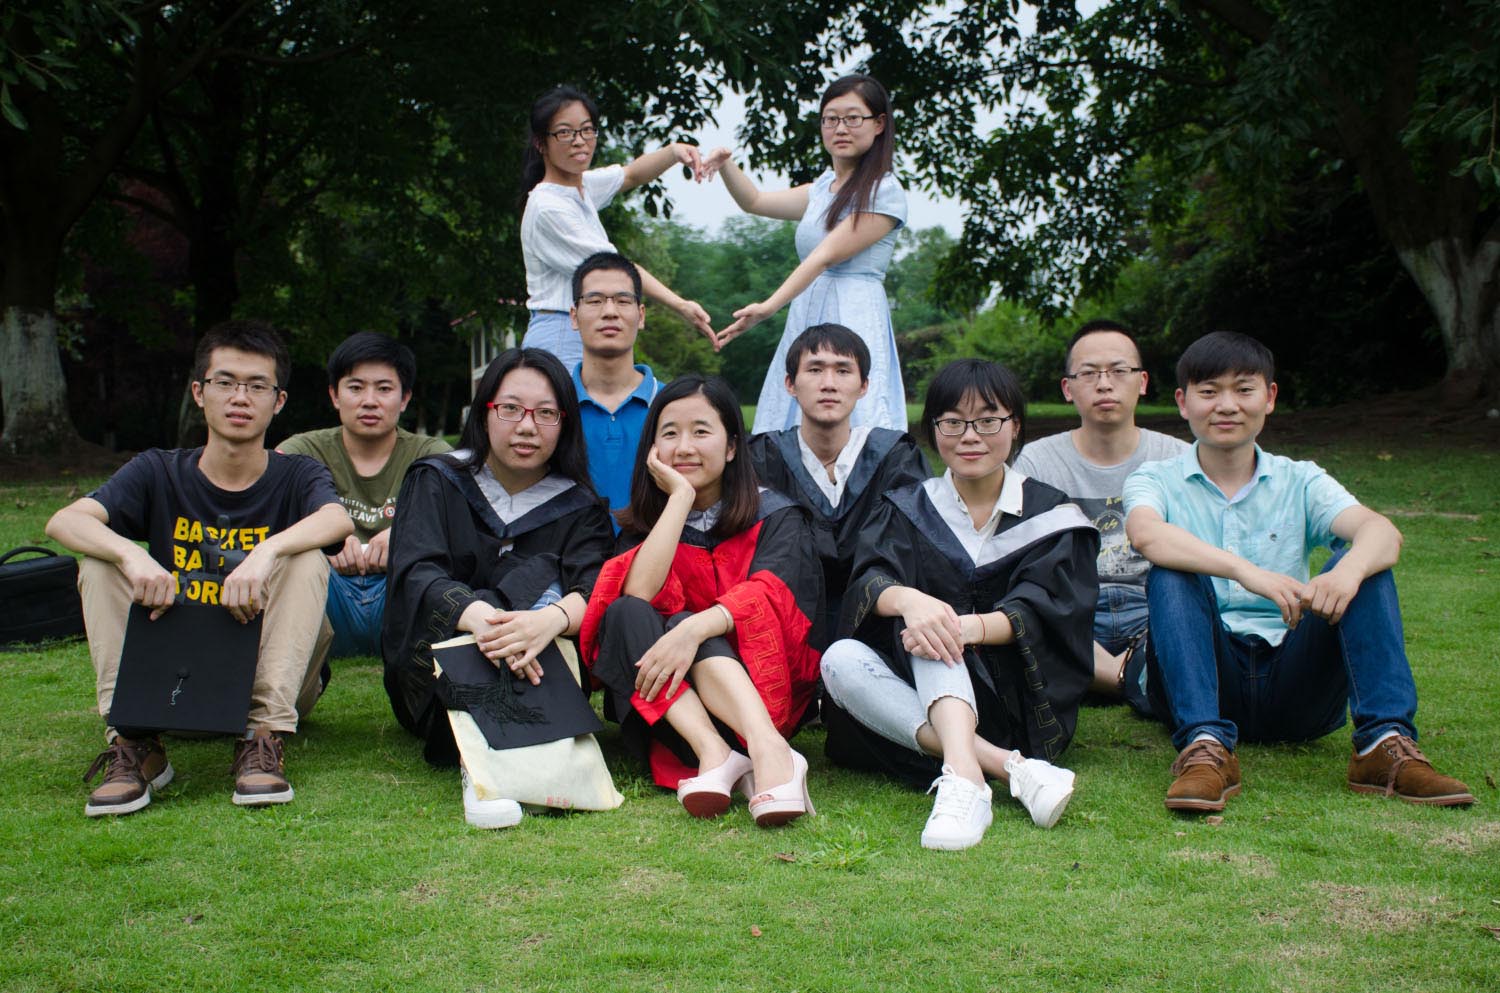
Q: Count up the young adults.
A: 11